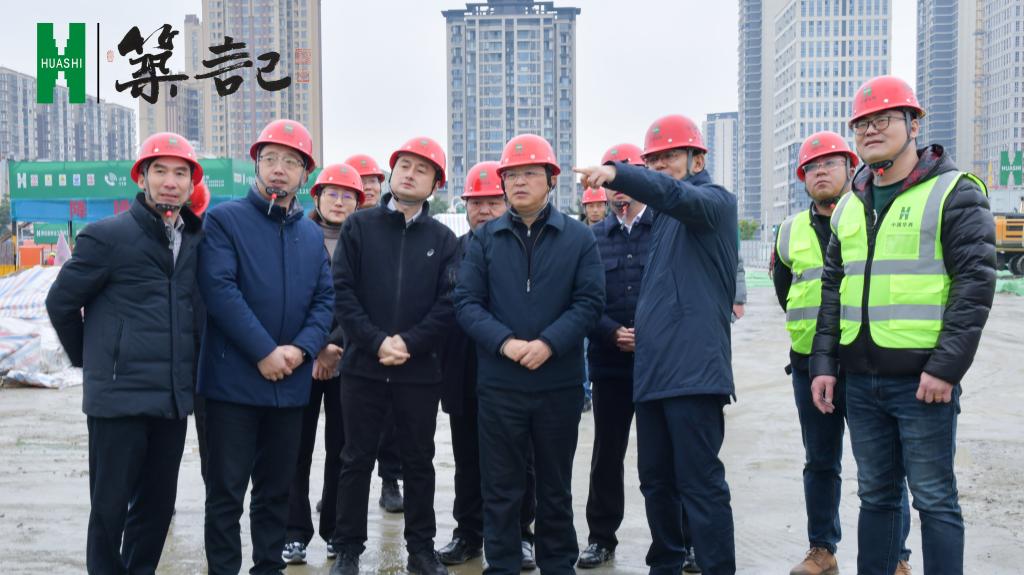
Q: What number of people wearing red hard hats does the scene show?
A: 13